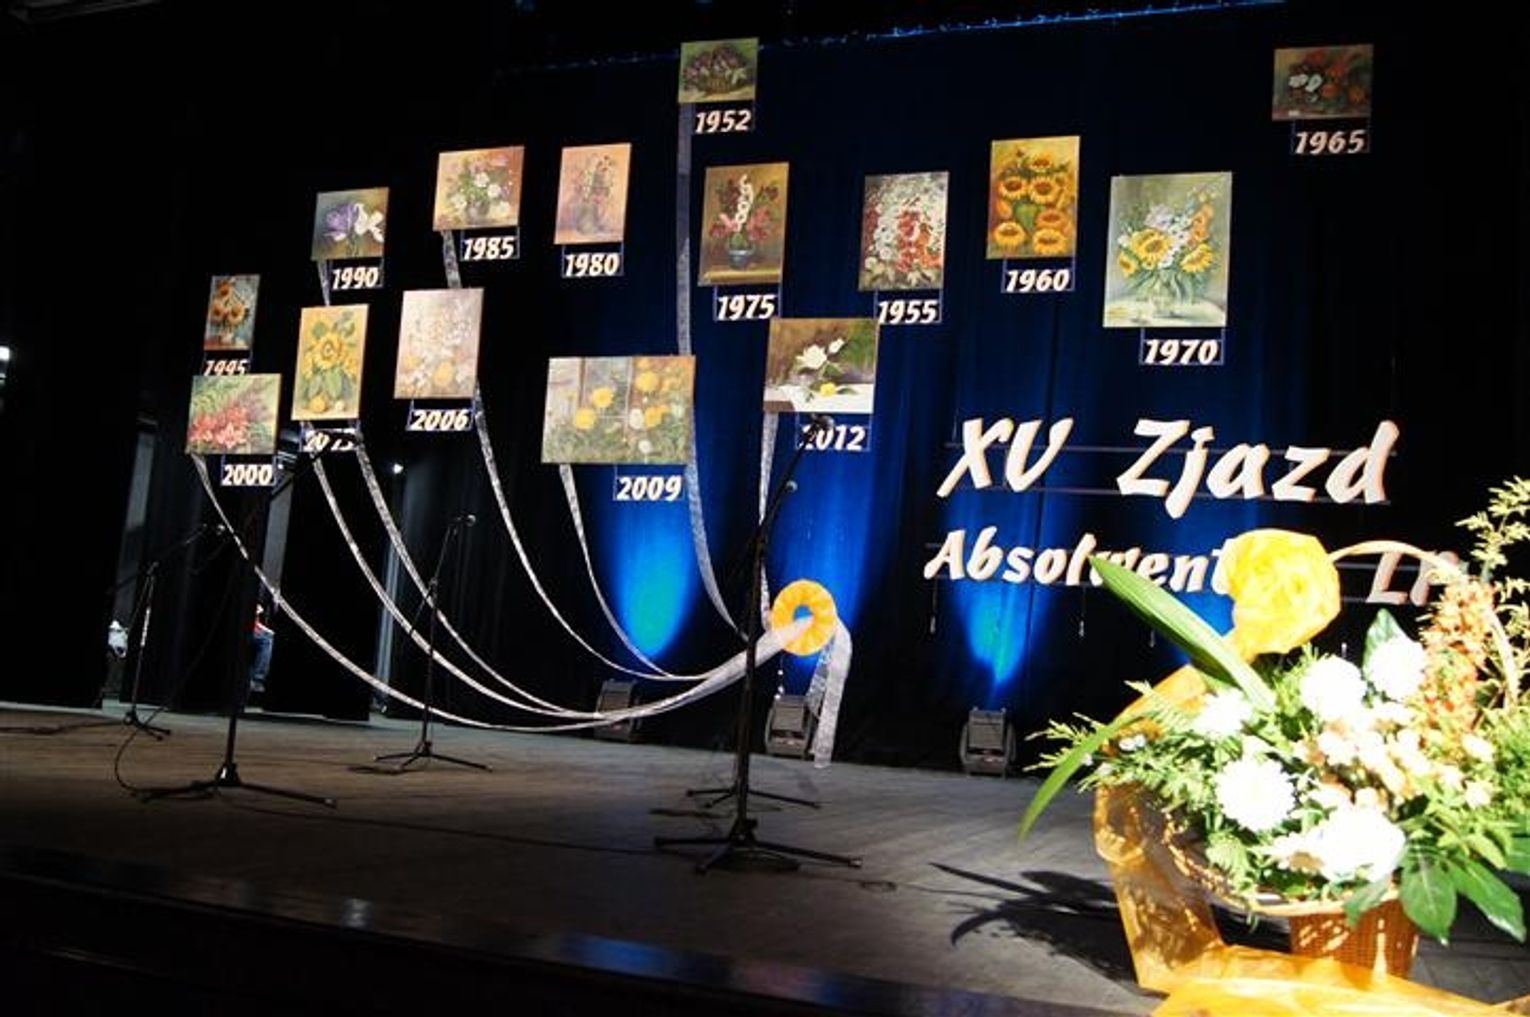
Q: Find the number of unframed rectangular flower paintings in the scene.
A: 15